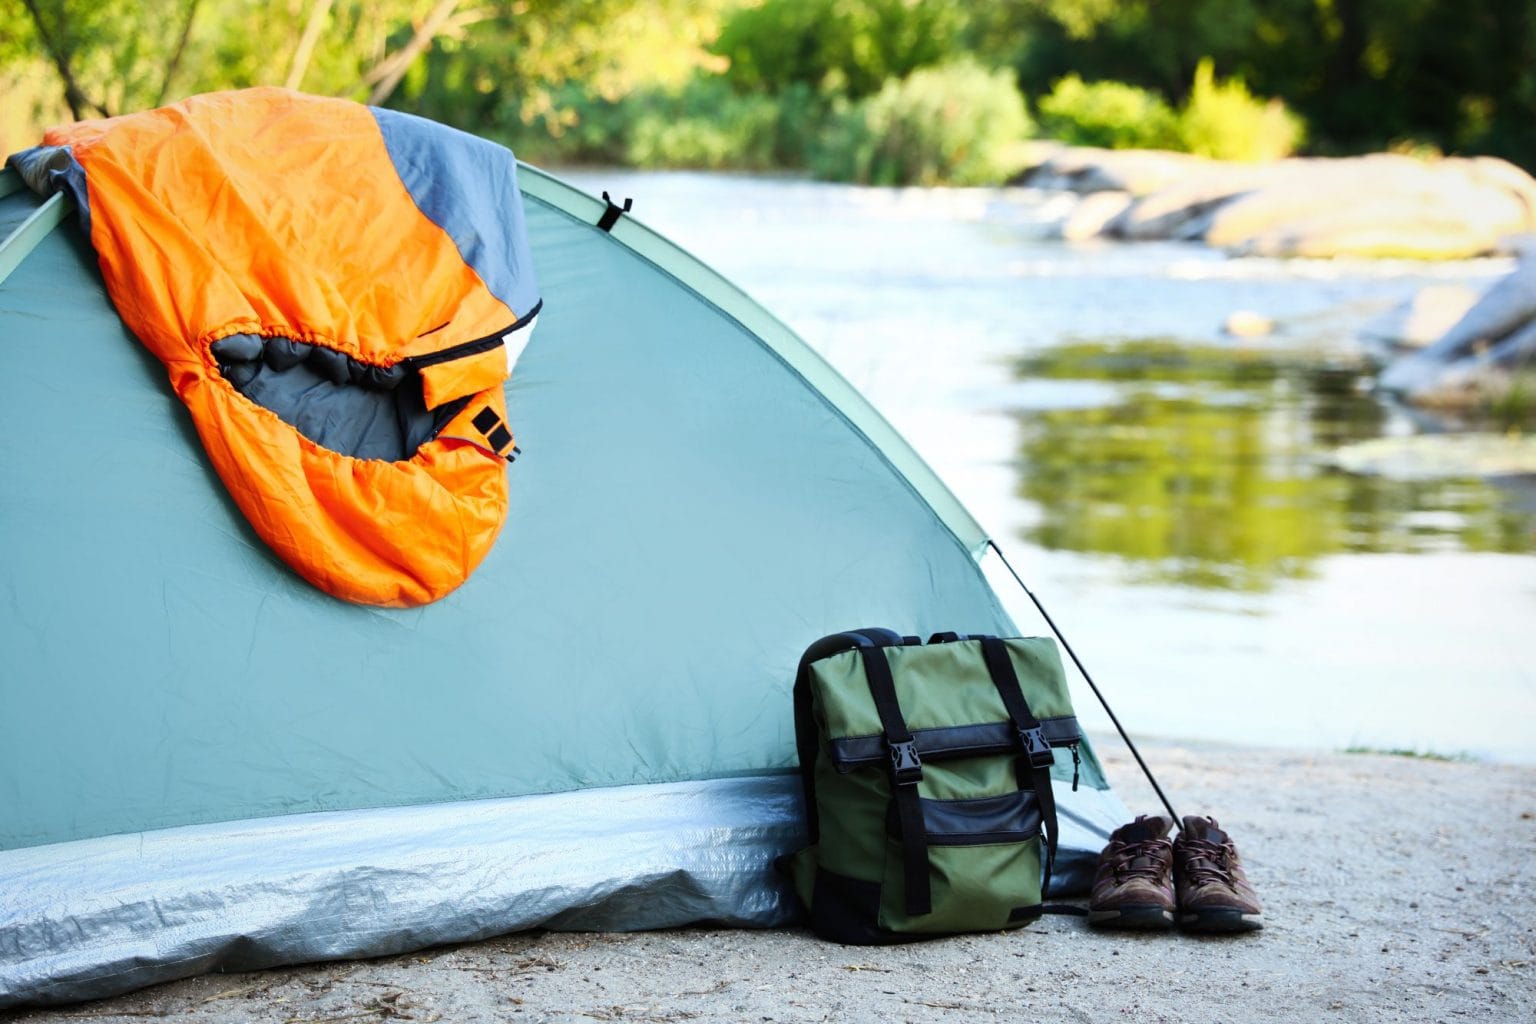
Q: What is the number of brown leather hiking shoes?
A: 2